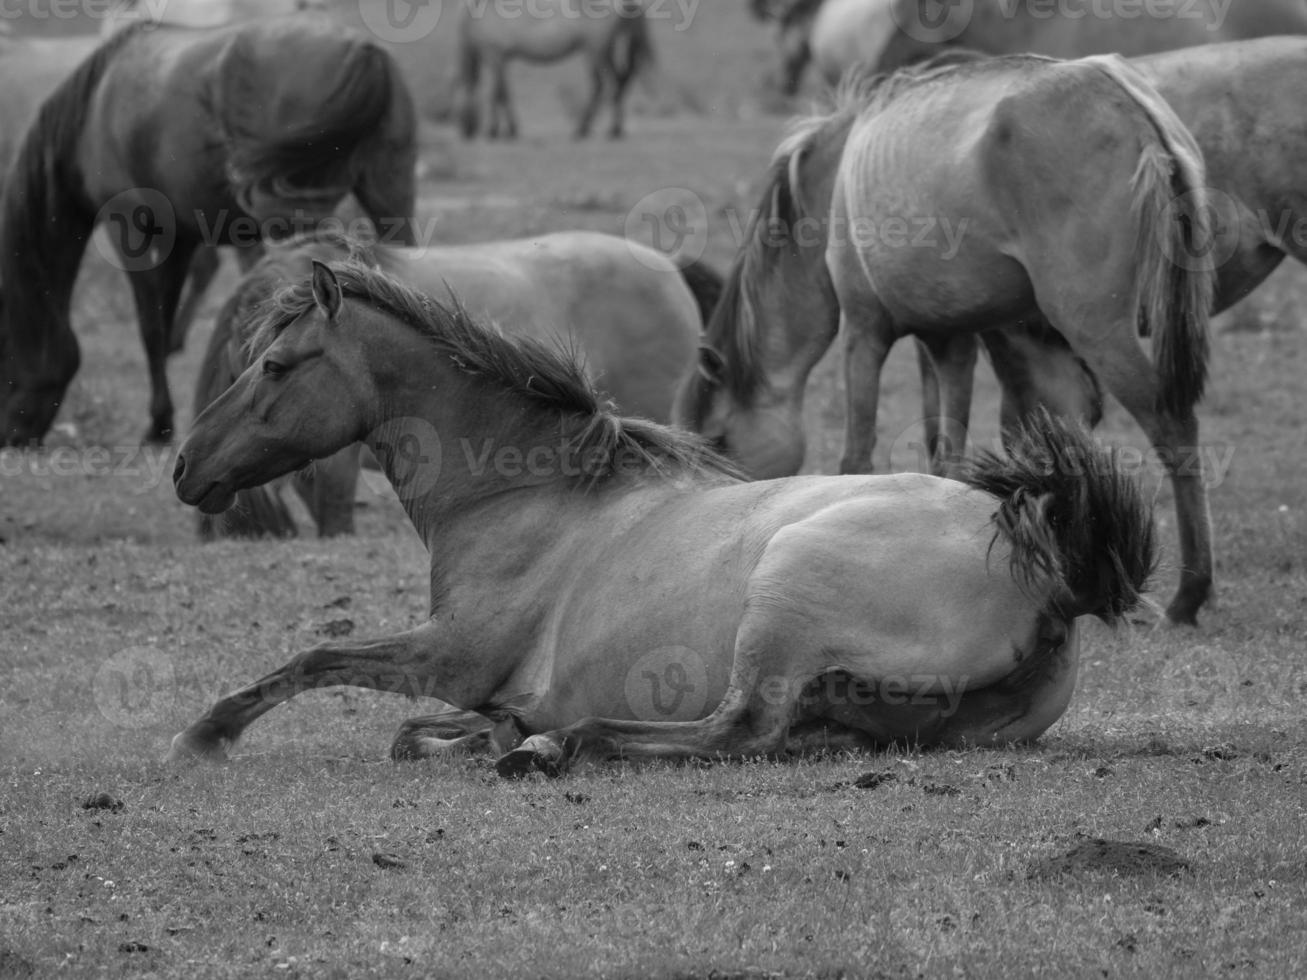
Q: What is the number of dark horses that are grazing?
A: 1